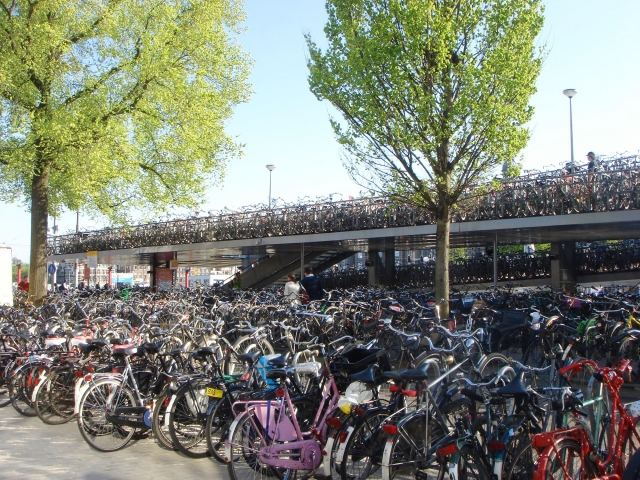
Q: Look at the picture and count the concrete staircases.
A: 1